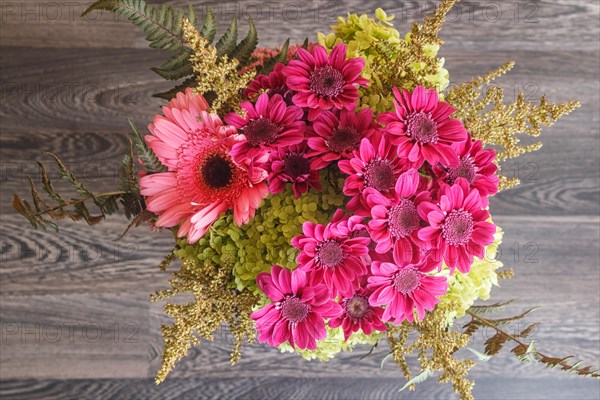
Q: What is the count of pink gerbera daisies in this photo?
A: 1